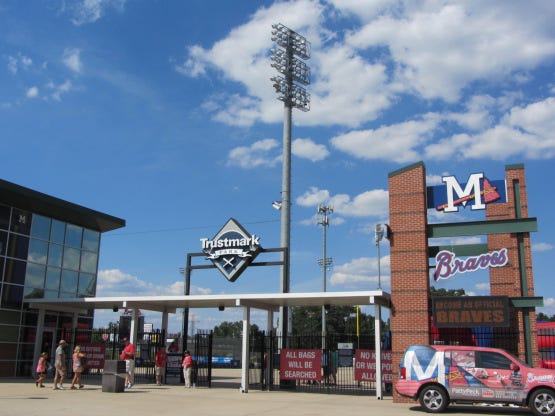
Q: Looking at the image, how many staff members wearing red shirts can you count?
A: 3